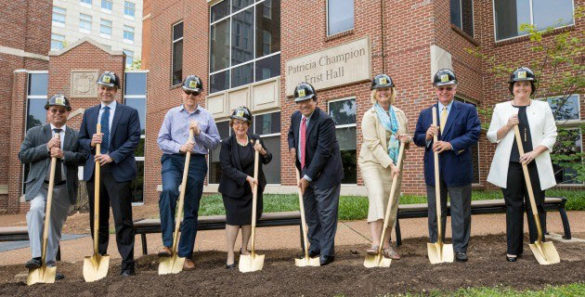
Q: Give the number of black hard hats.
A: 8